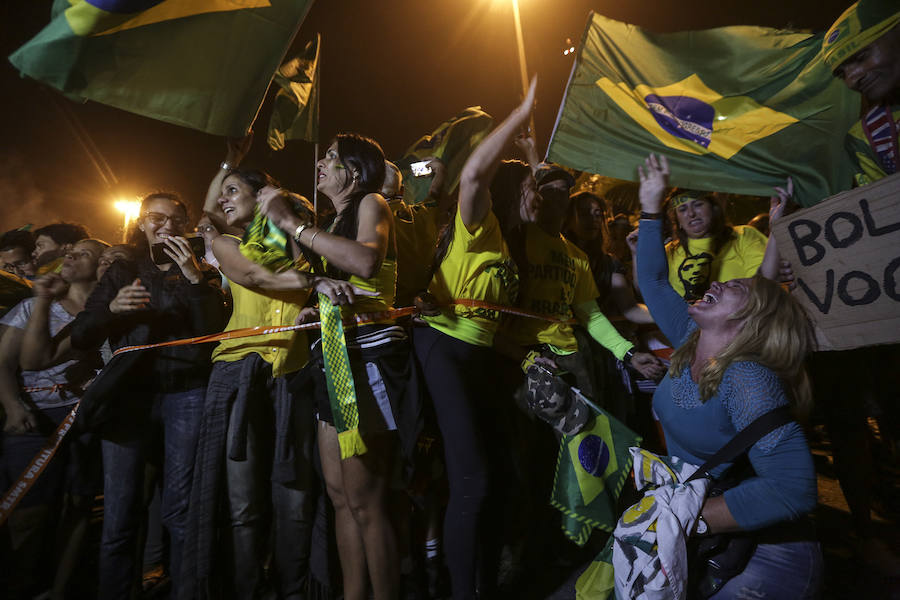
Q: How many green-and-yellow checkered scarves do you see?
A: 1